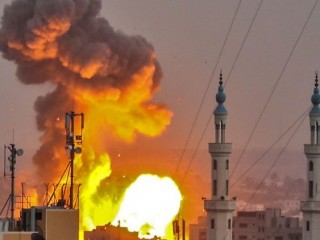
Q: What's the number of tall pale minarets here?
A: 2